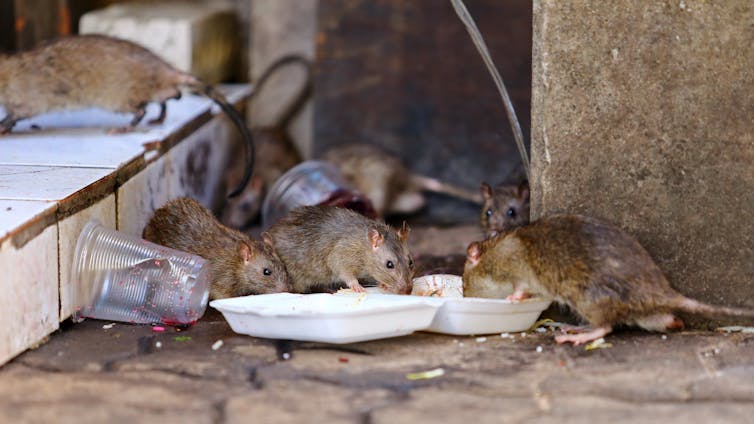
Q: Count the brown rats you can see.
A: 7